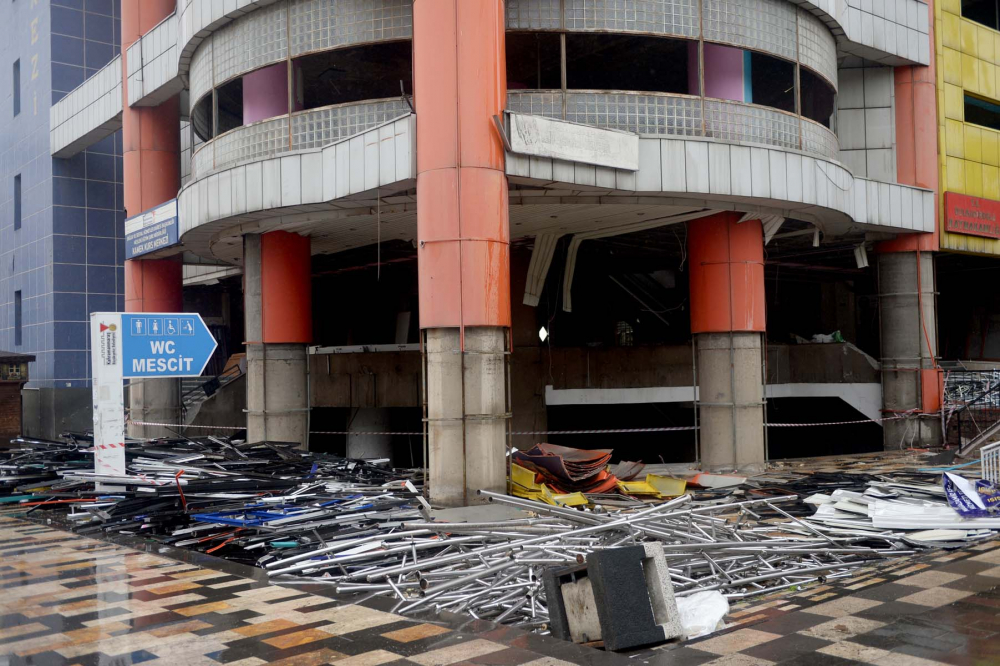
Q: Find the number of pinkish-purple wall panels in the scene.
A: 2